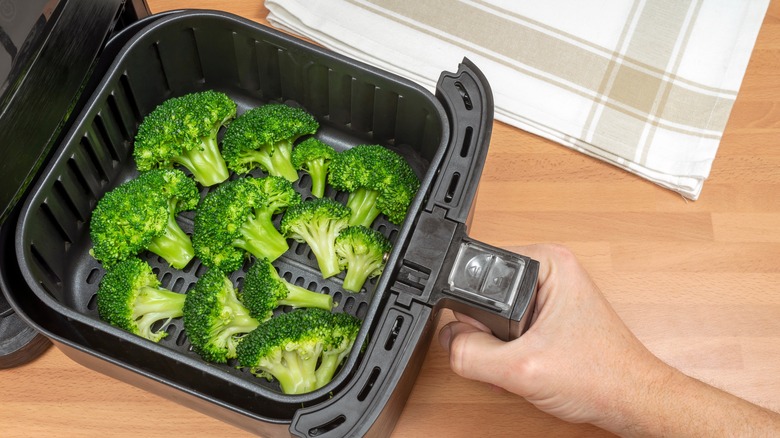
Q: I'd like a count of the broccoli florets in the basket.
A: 12